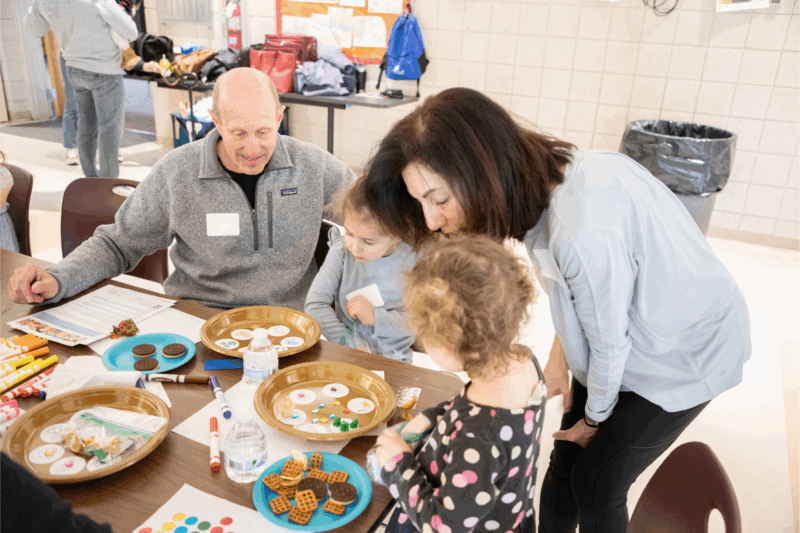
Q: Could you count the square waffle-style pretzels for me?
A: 10